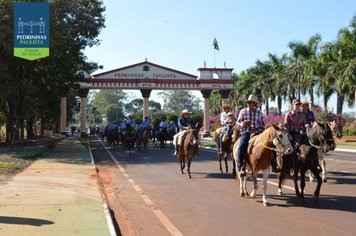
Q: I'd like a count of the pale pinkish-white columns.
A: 5